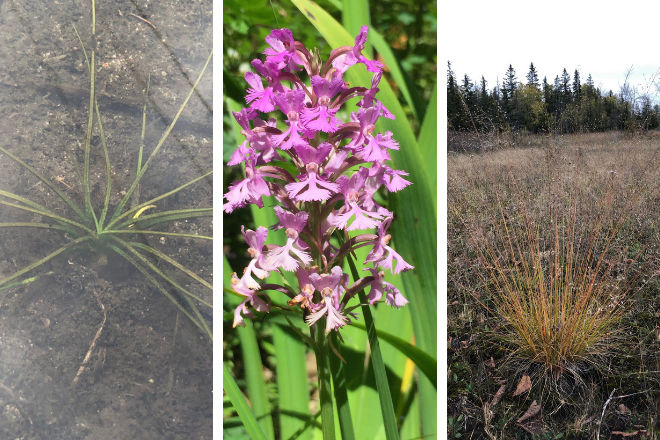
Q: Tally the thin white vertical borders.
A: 2